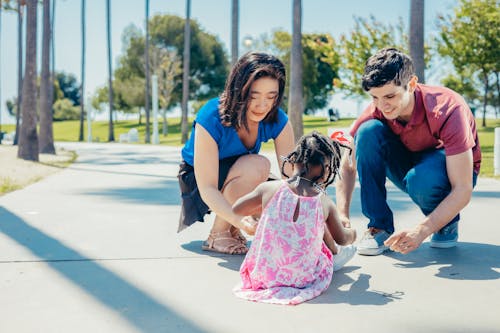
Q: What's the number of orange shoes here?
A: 0